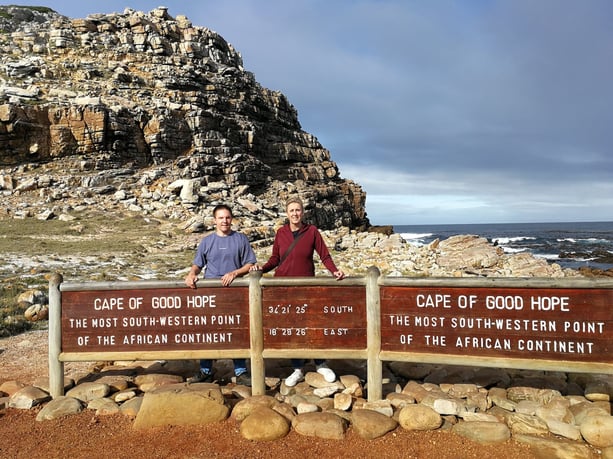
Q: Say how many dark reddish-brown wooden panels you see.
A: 3